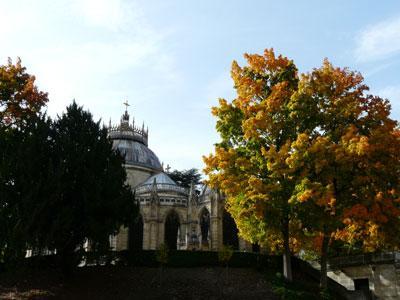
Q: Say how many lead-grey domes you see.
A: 2